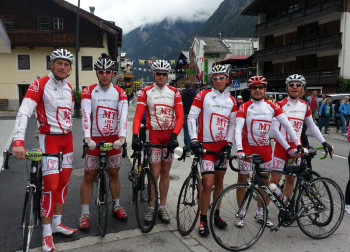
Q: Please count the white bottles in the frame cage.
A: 1